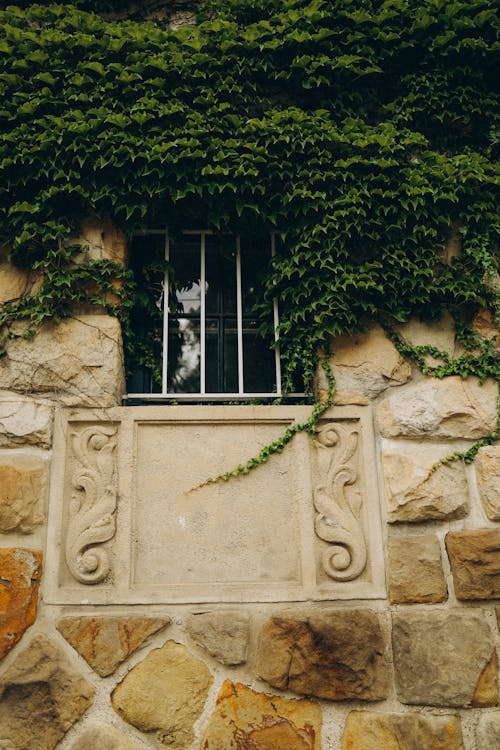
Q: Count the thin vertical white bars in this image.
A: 4